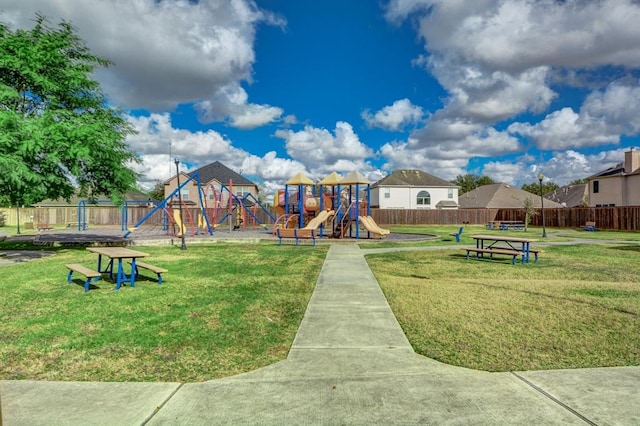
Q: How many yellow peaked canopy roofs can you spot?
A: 3